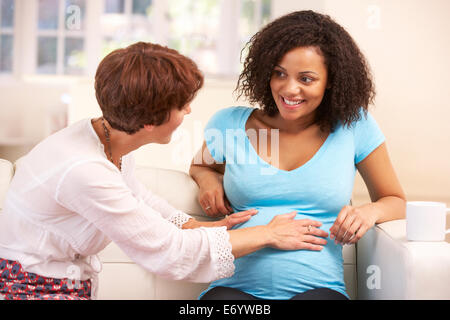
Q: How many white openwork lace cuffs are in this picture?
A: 2